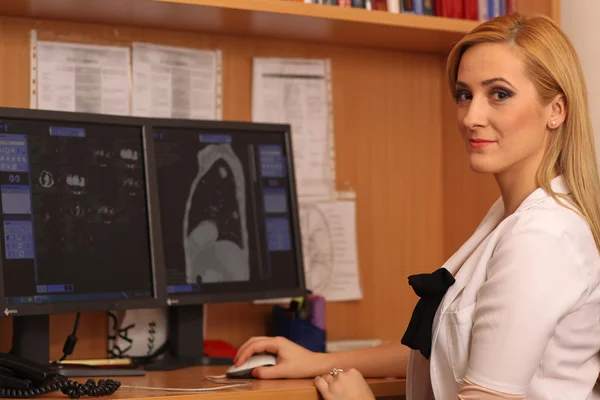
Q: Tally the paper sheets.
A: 4